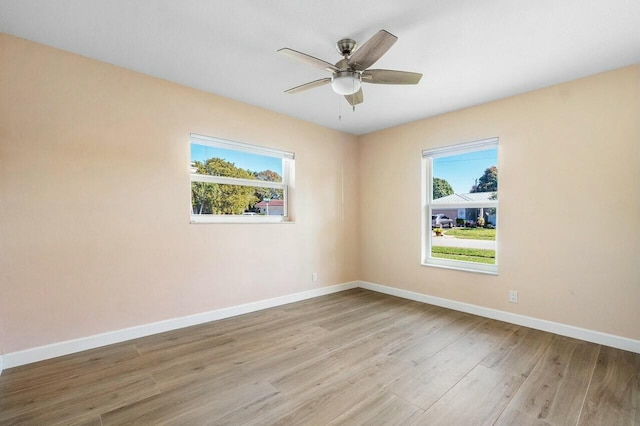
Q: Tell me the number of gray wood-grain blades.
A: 5